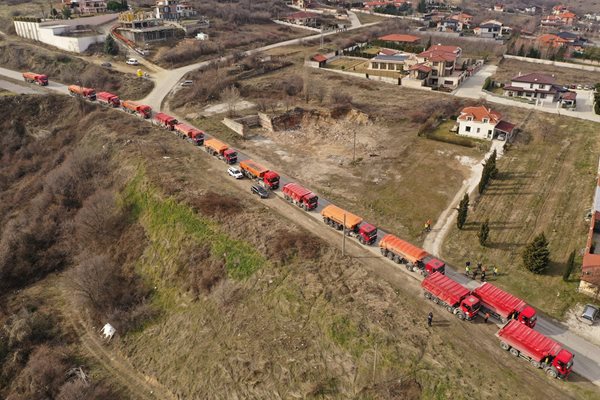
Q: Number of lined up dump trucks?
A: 14